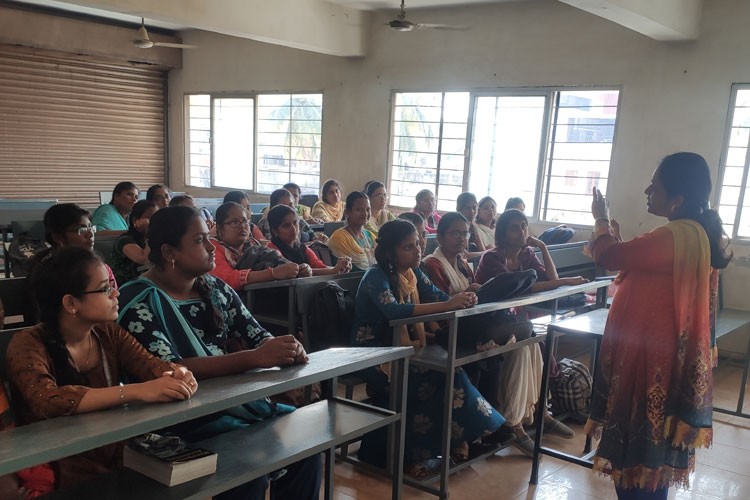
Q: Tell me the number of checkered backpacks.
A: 1